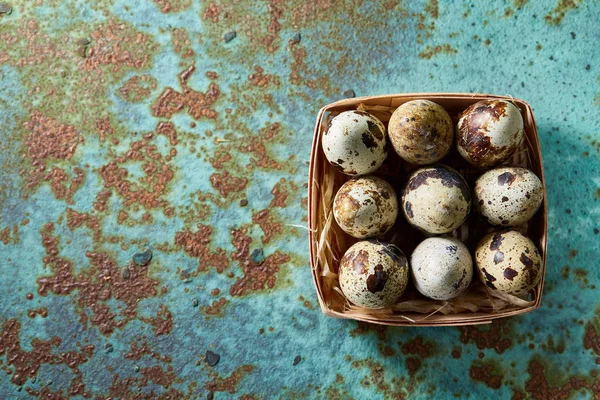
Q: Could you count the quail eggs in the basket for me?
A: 9